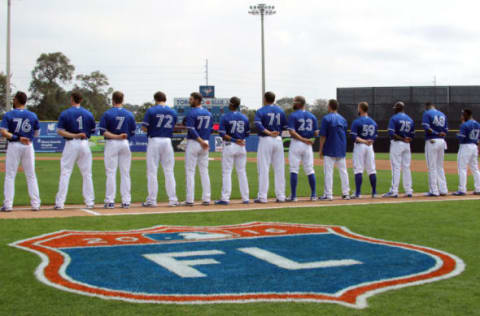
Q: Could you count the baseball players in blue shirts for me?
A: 13